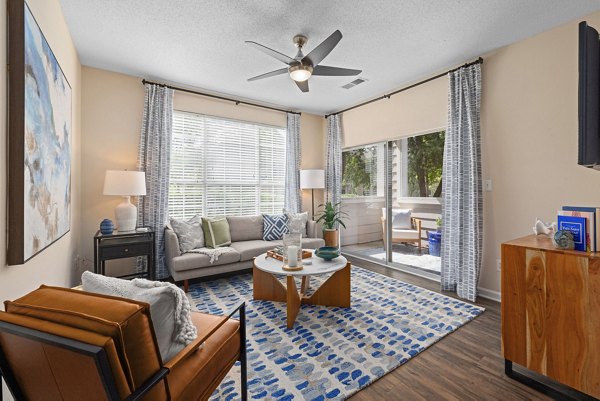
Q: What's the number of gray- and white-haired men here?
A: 0